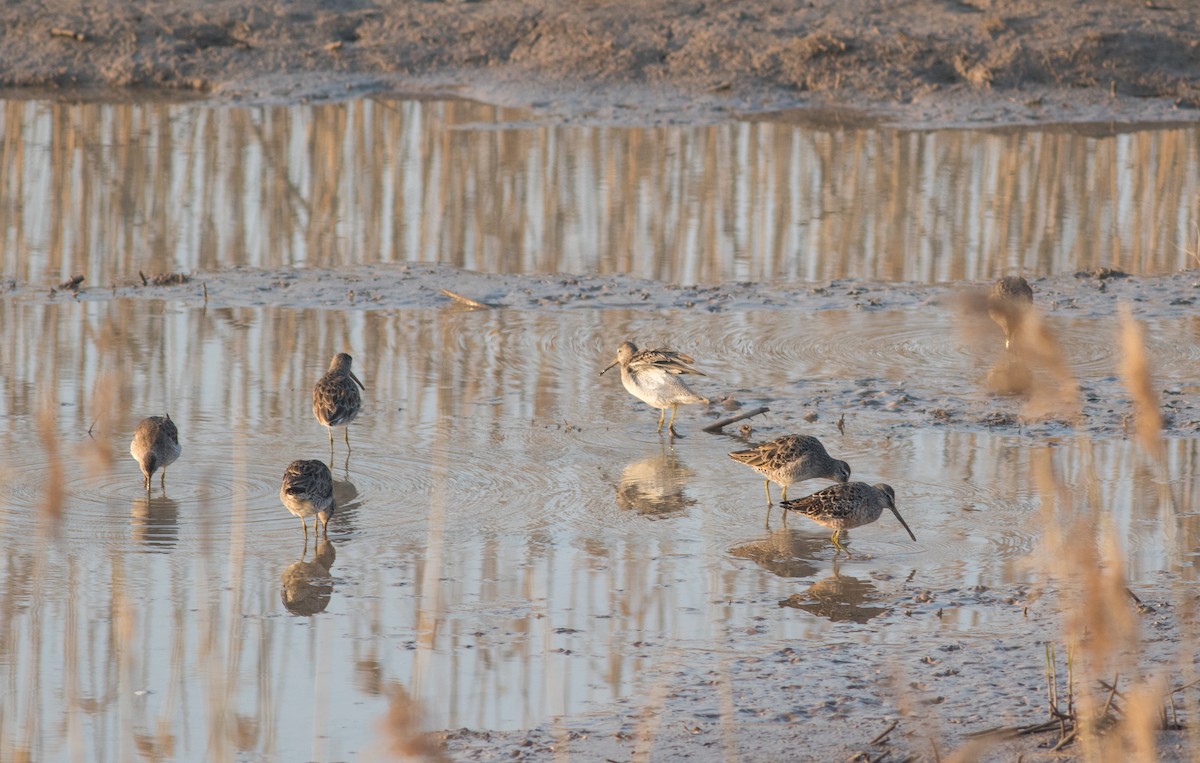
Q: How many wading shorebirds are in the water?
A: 7